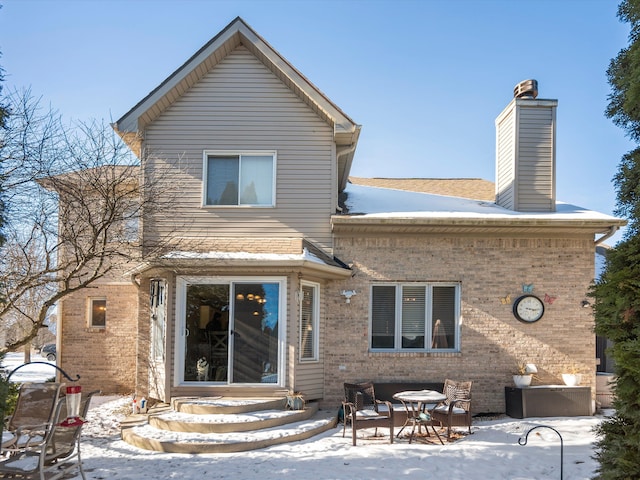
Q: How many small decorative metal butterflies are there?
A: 3